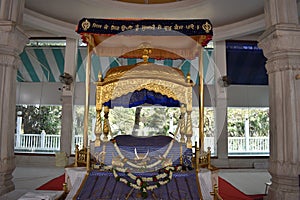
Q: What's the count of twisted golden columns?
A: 4